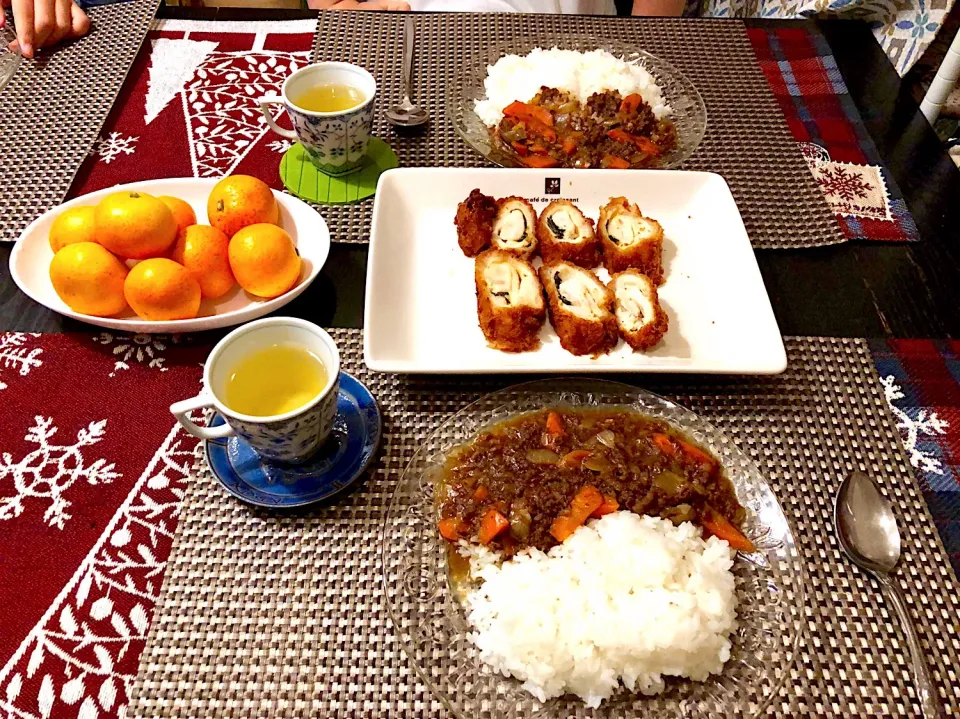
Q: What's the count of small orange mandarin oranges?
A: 8